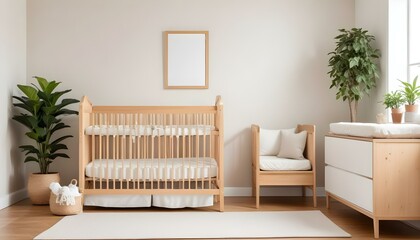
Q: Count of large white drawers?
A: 2